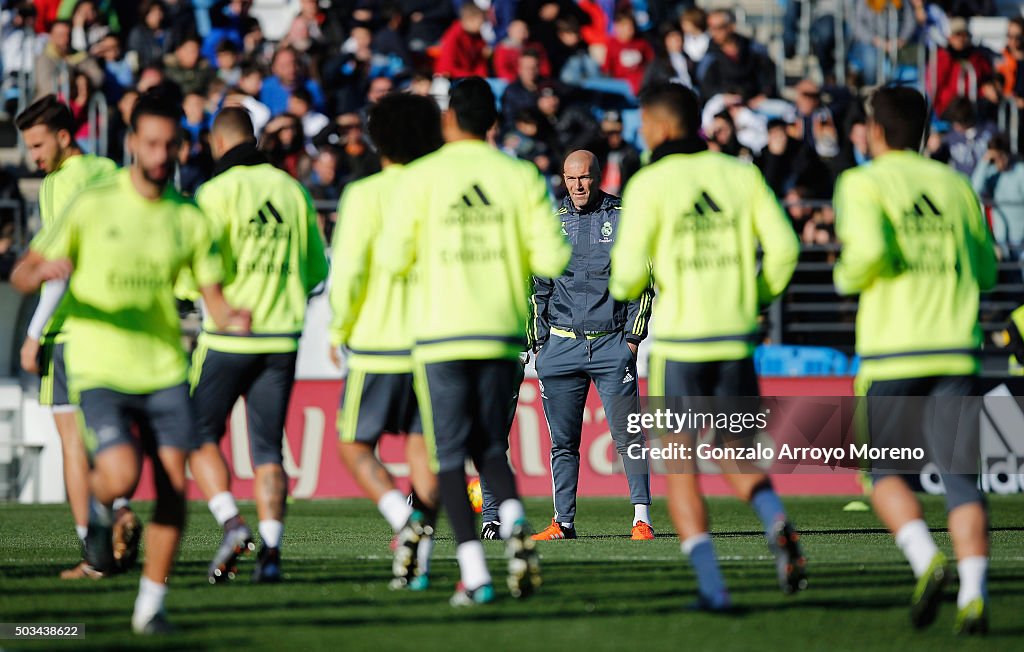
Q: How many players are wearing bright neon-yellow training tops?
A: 7